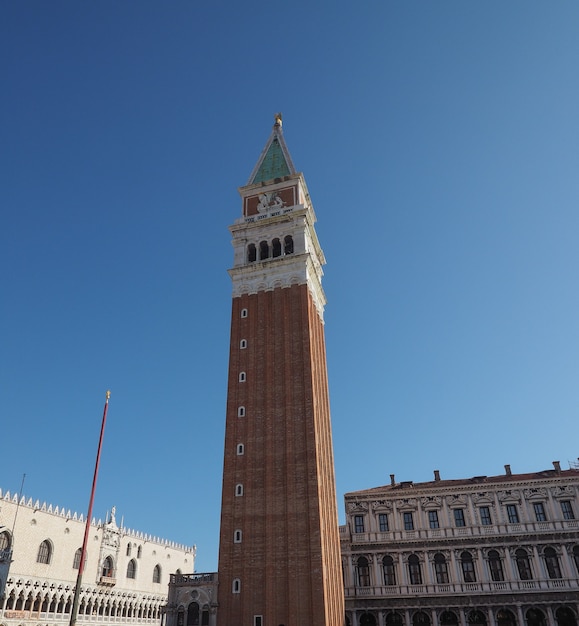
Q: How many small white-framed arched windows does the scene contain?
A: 8